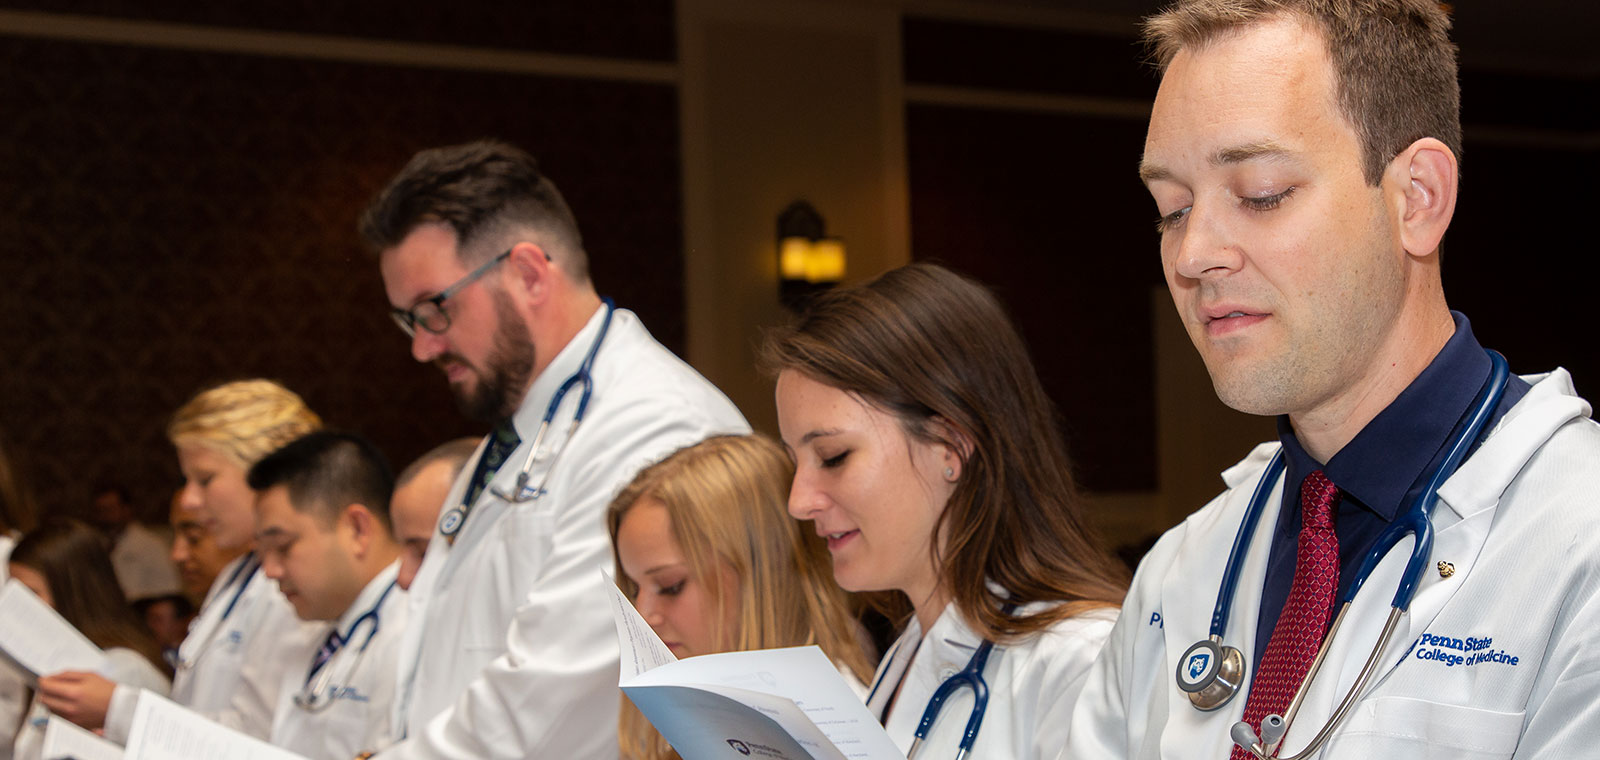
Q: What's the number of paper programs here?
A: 4